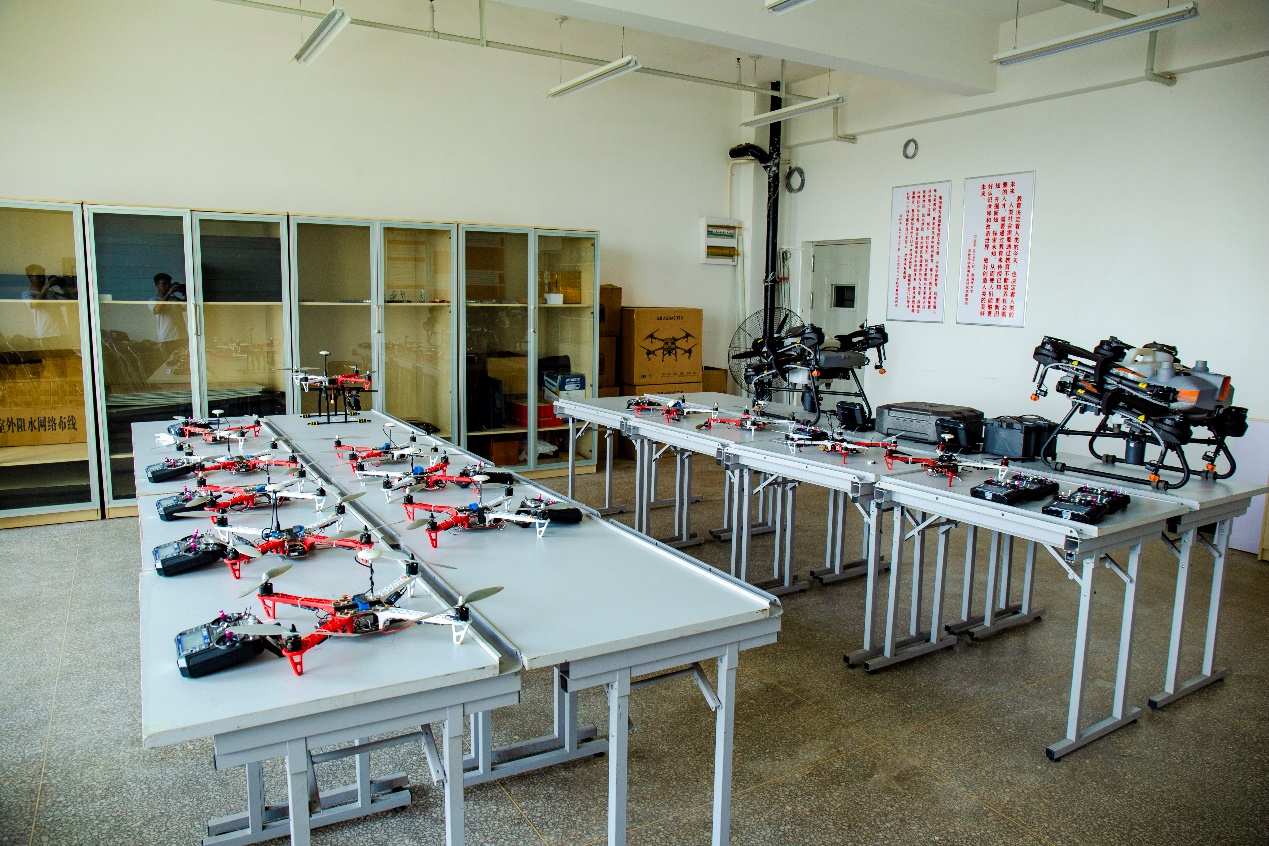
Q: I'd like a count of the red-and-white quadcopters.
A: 13